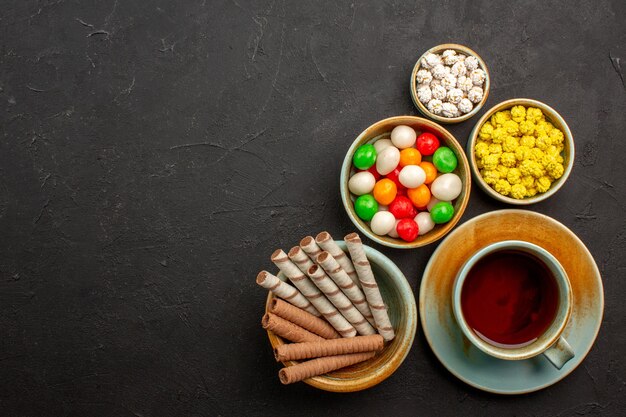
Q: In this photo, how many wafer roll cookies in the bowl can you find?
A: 12